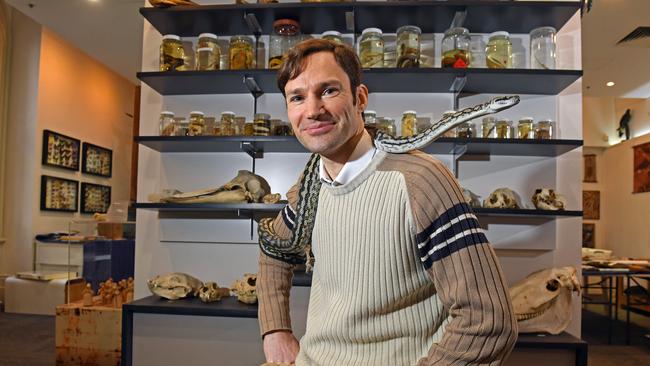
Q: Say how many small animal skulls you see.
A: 6